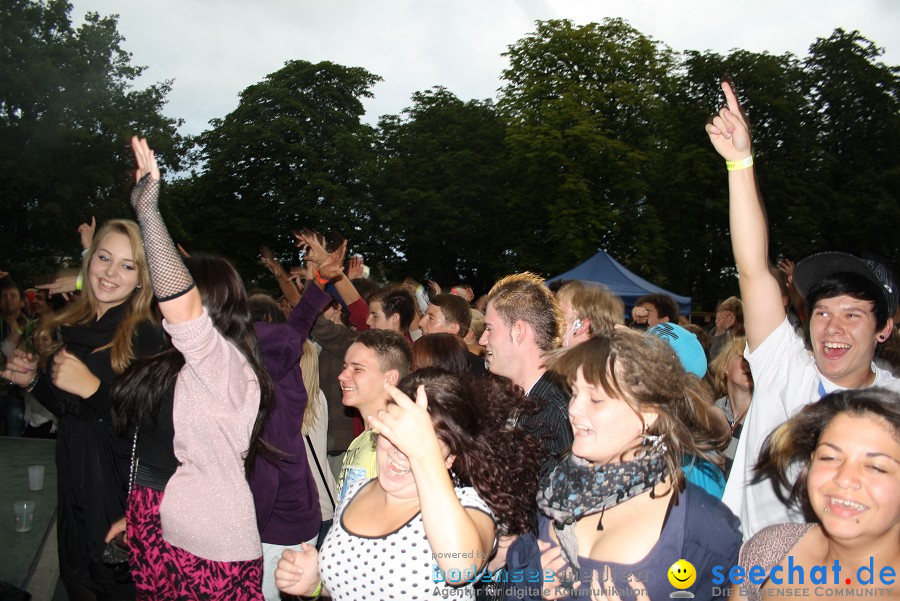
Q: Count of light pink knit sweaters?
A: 1